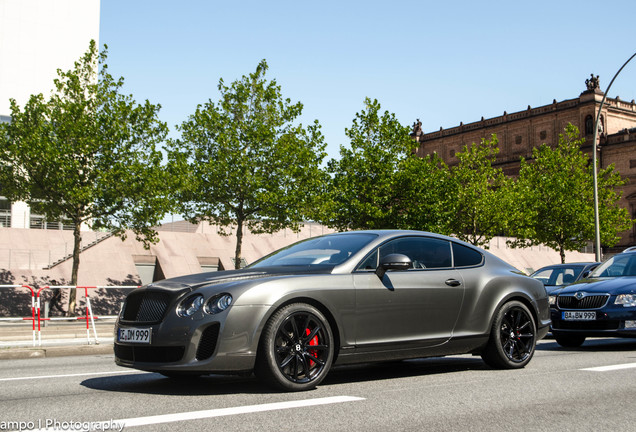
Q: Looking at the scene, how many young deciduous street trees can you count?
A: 5